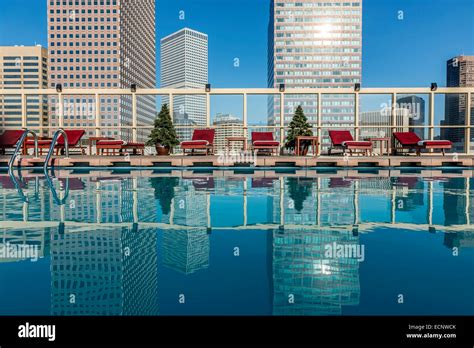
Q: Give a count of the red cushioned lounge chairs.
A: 7